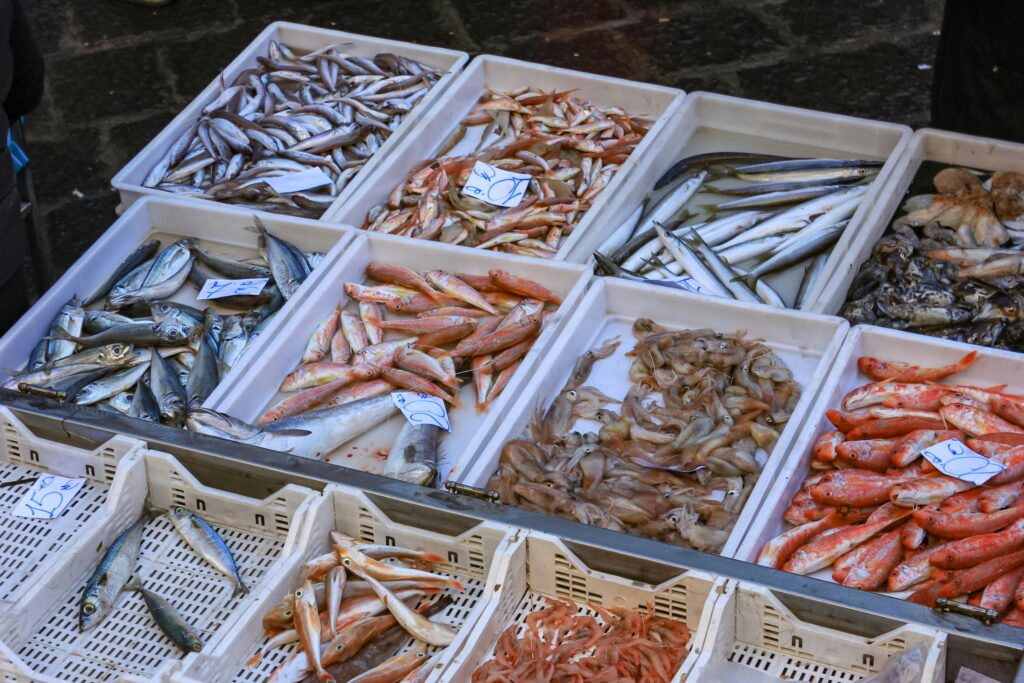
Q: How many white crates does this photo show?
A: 13